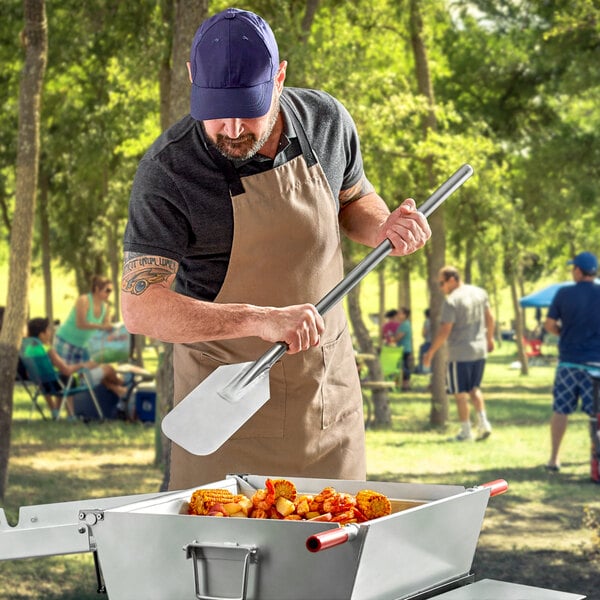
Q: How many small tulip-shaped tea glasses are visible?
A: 0